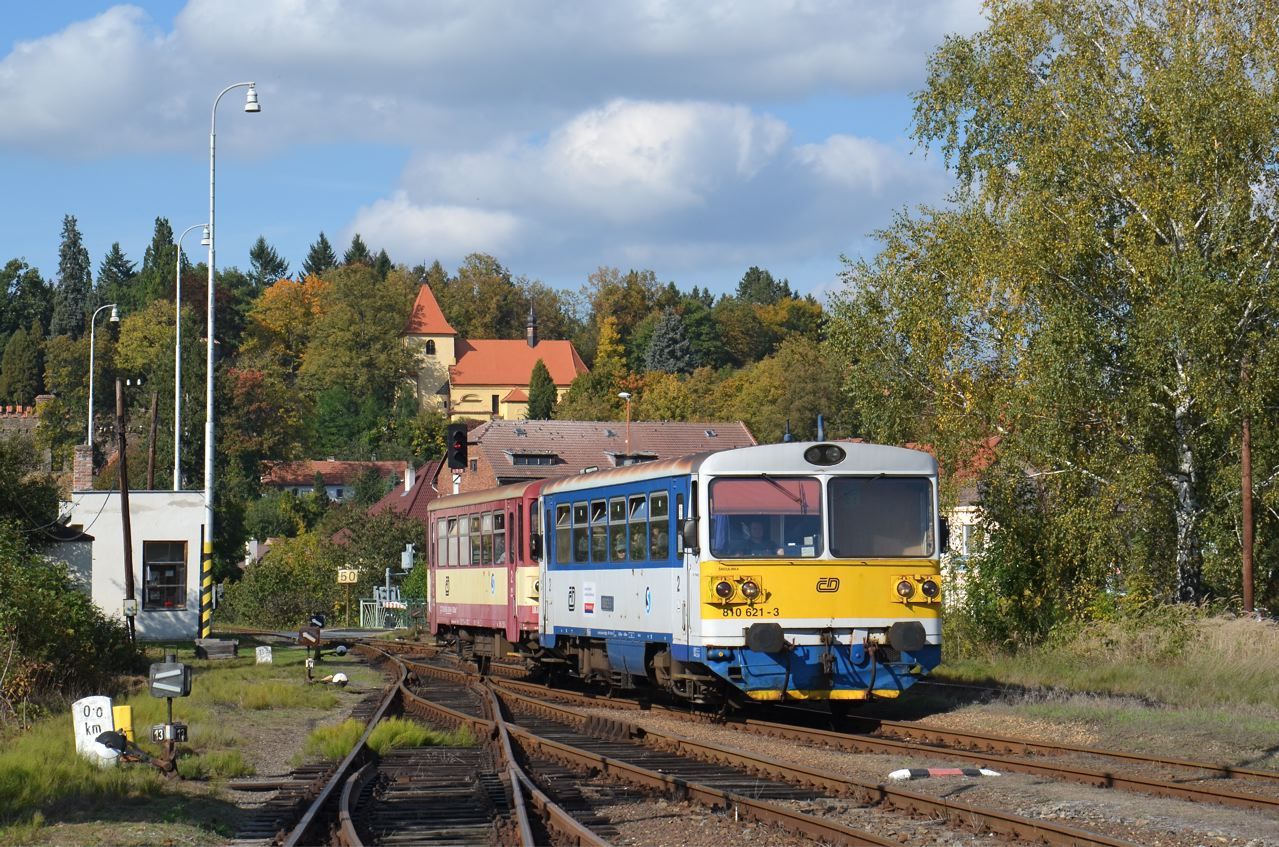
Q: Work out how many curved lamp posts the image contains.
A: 3